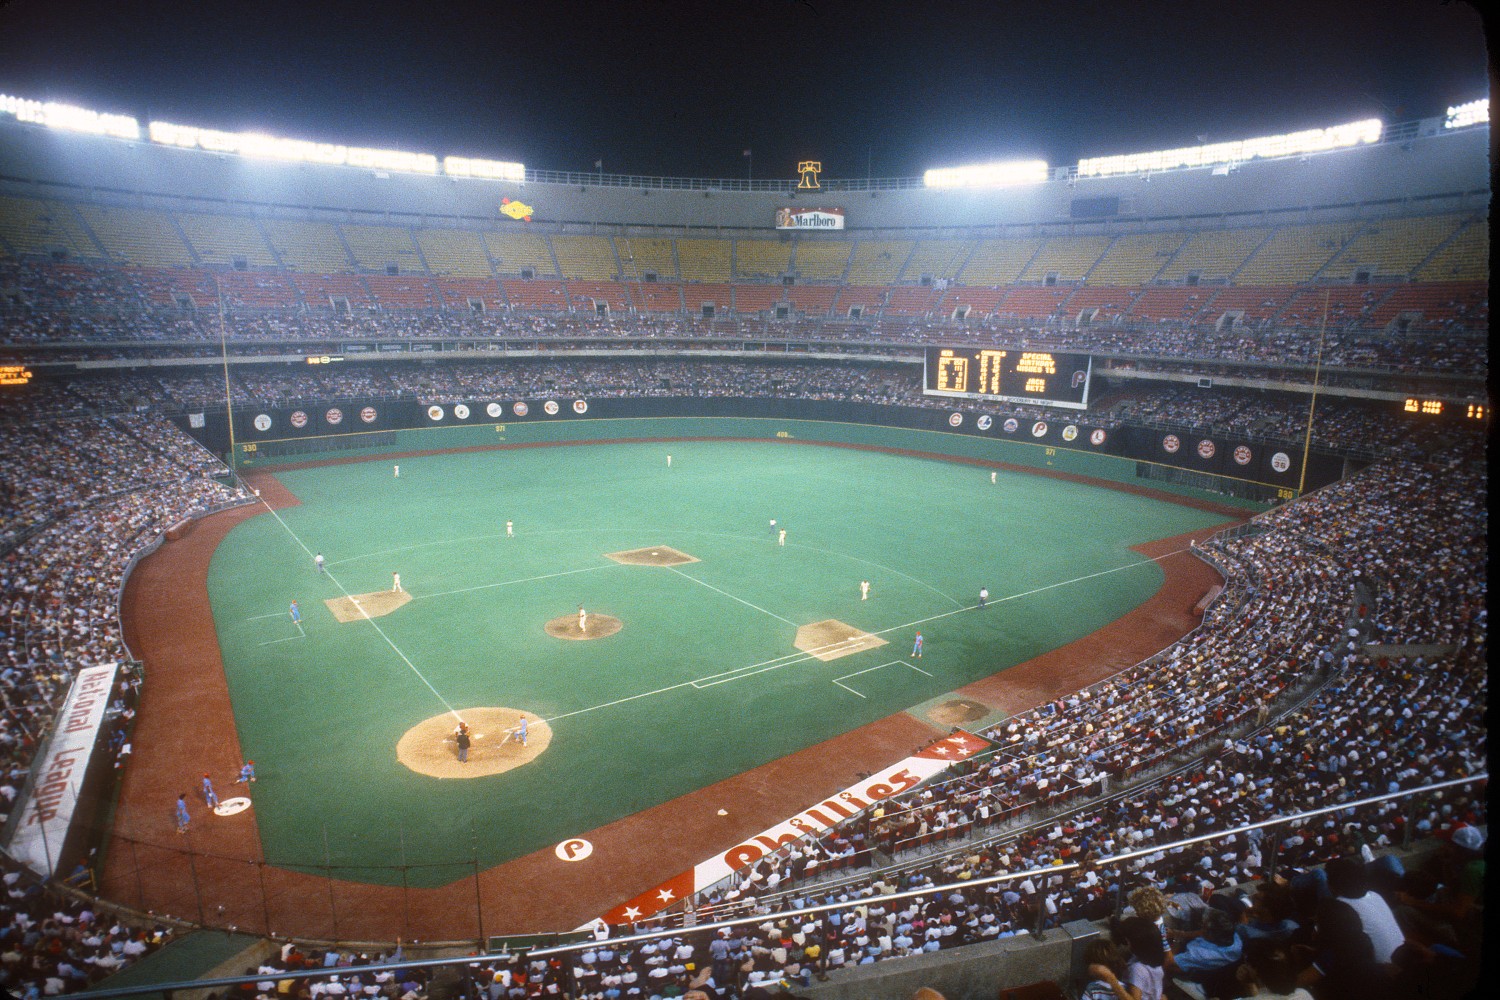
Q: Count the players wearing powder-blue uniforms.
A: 6